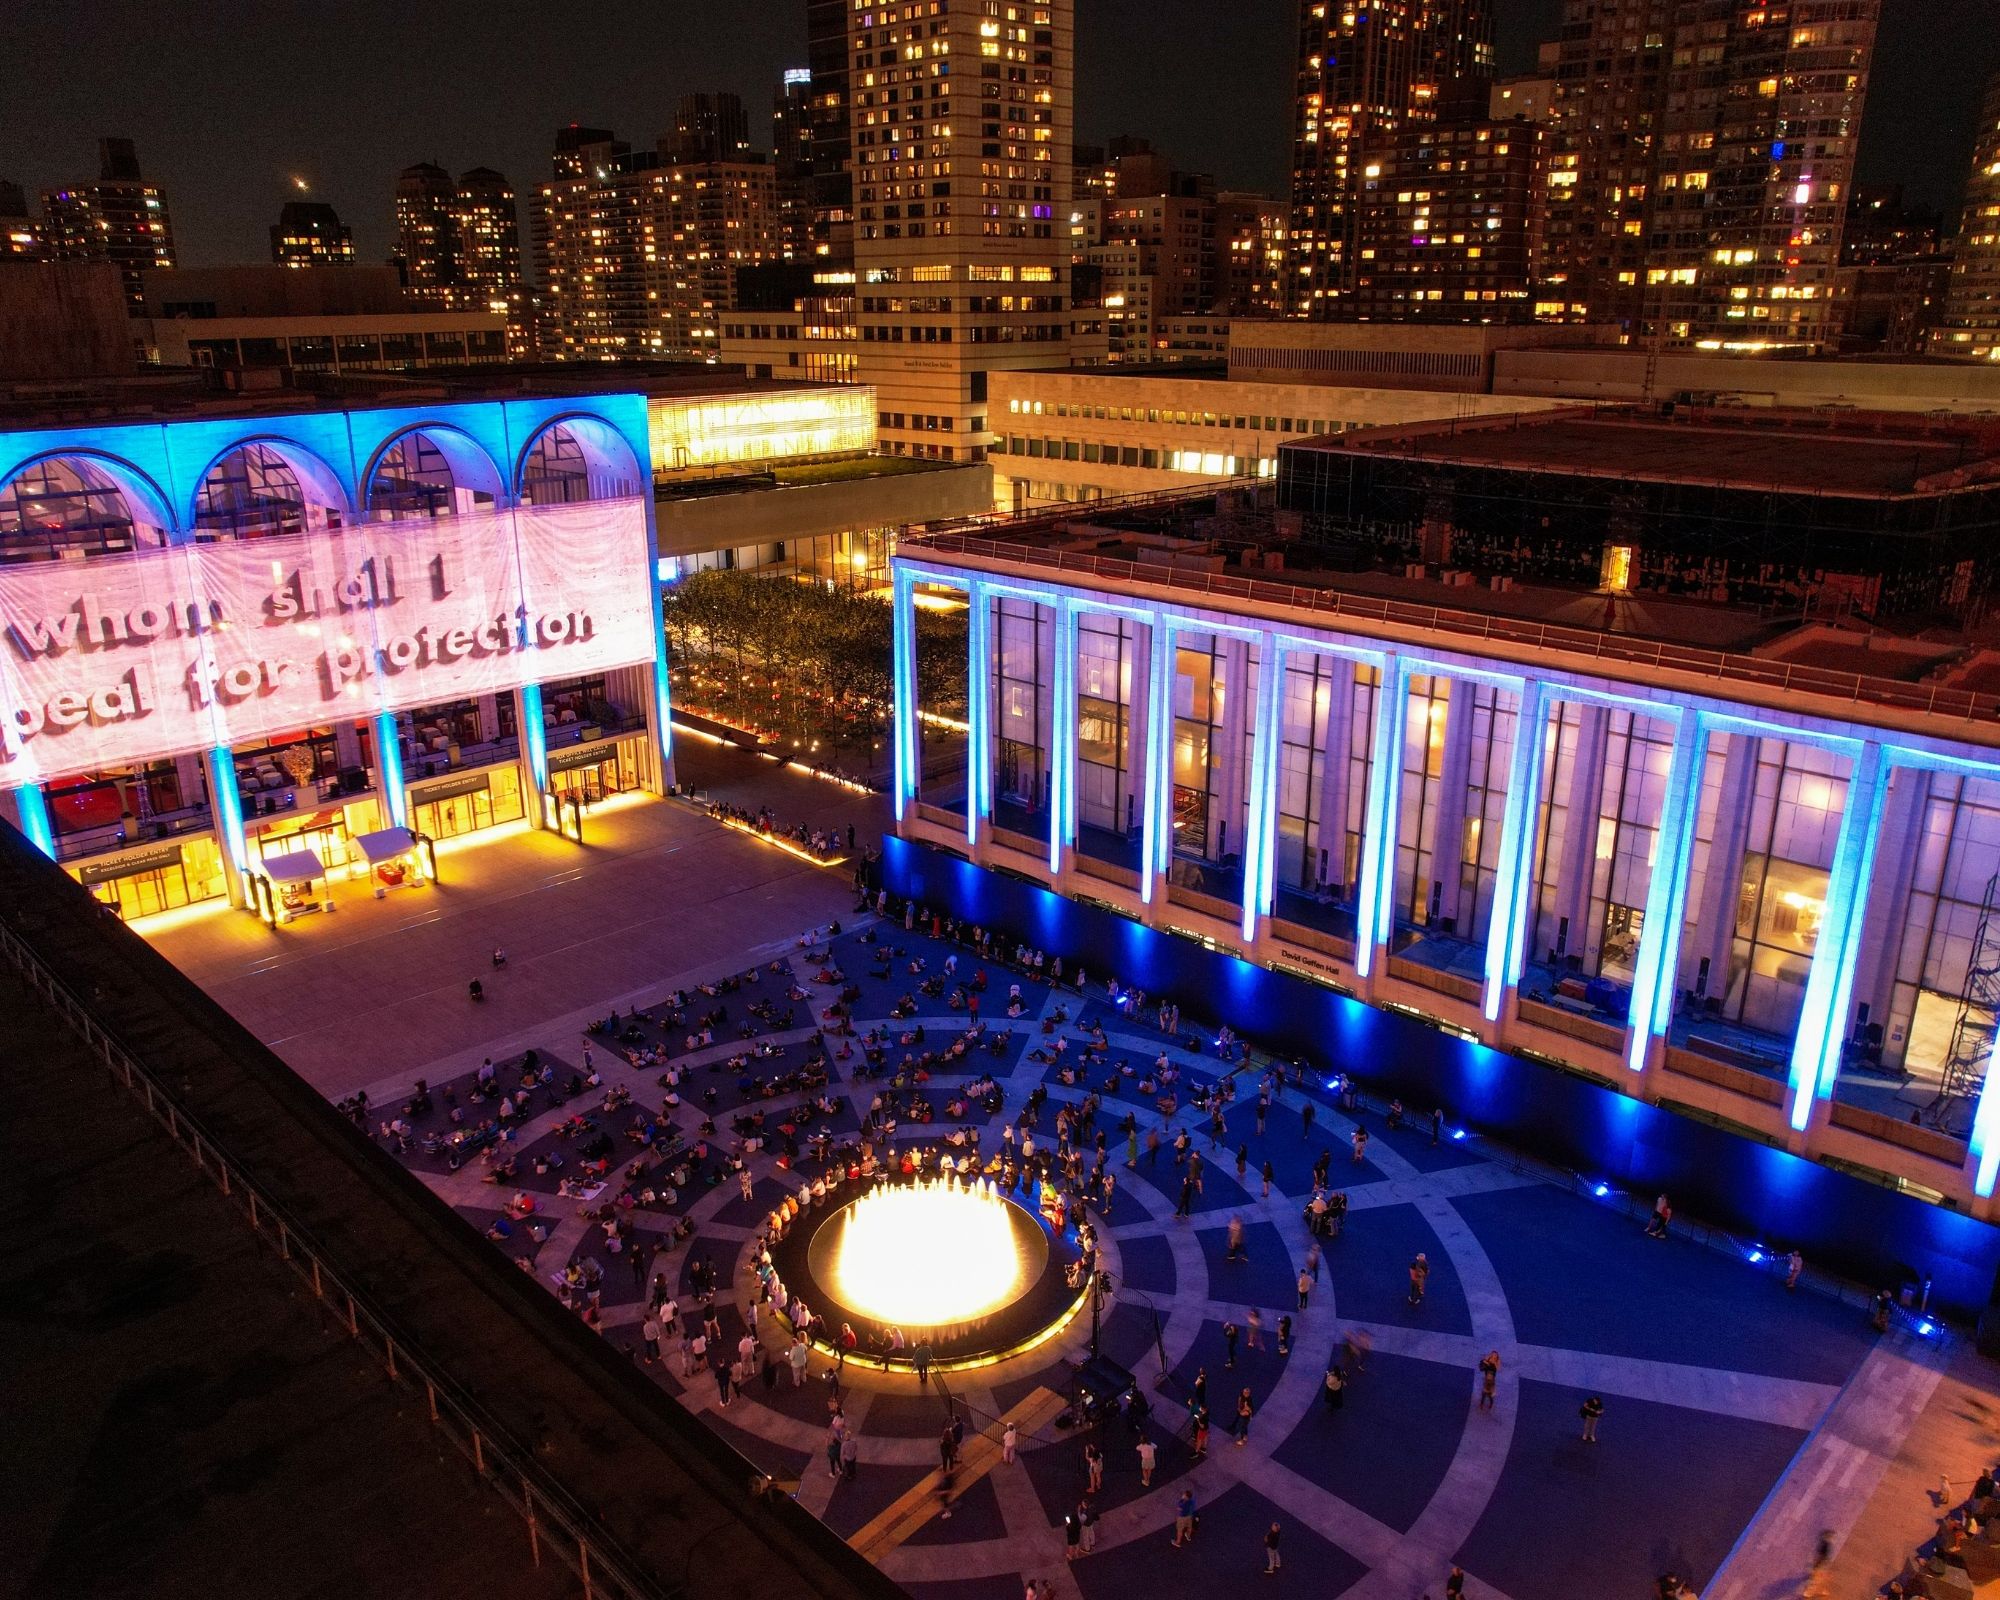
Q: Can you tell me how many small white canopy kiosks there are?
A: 2